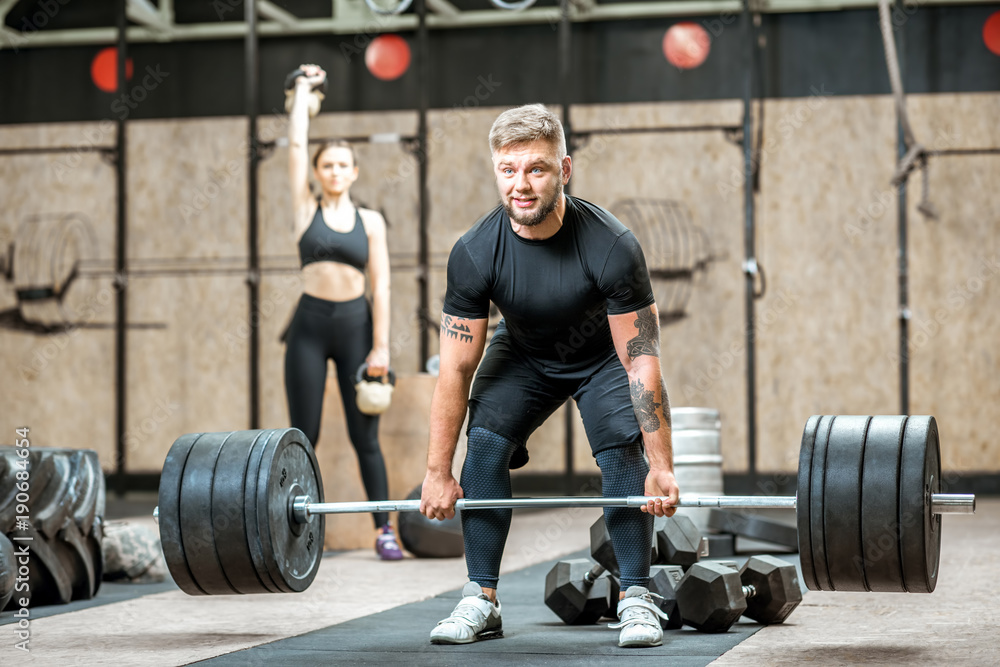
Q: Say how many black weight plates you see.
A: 10